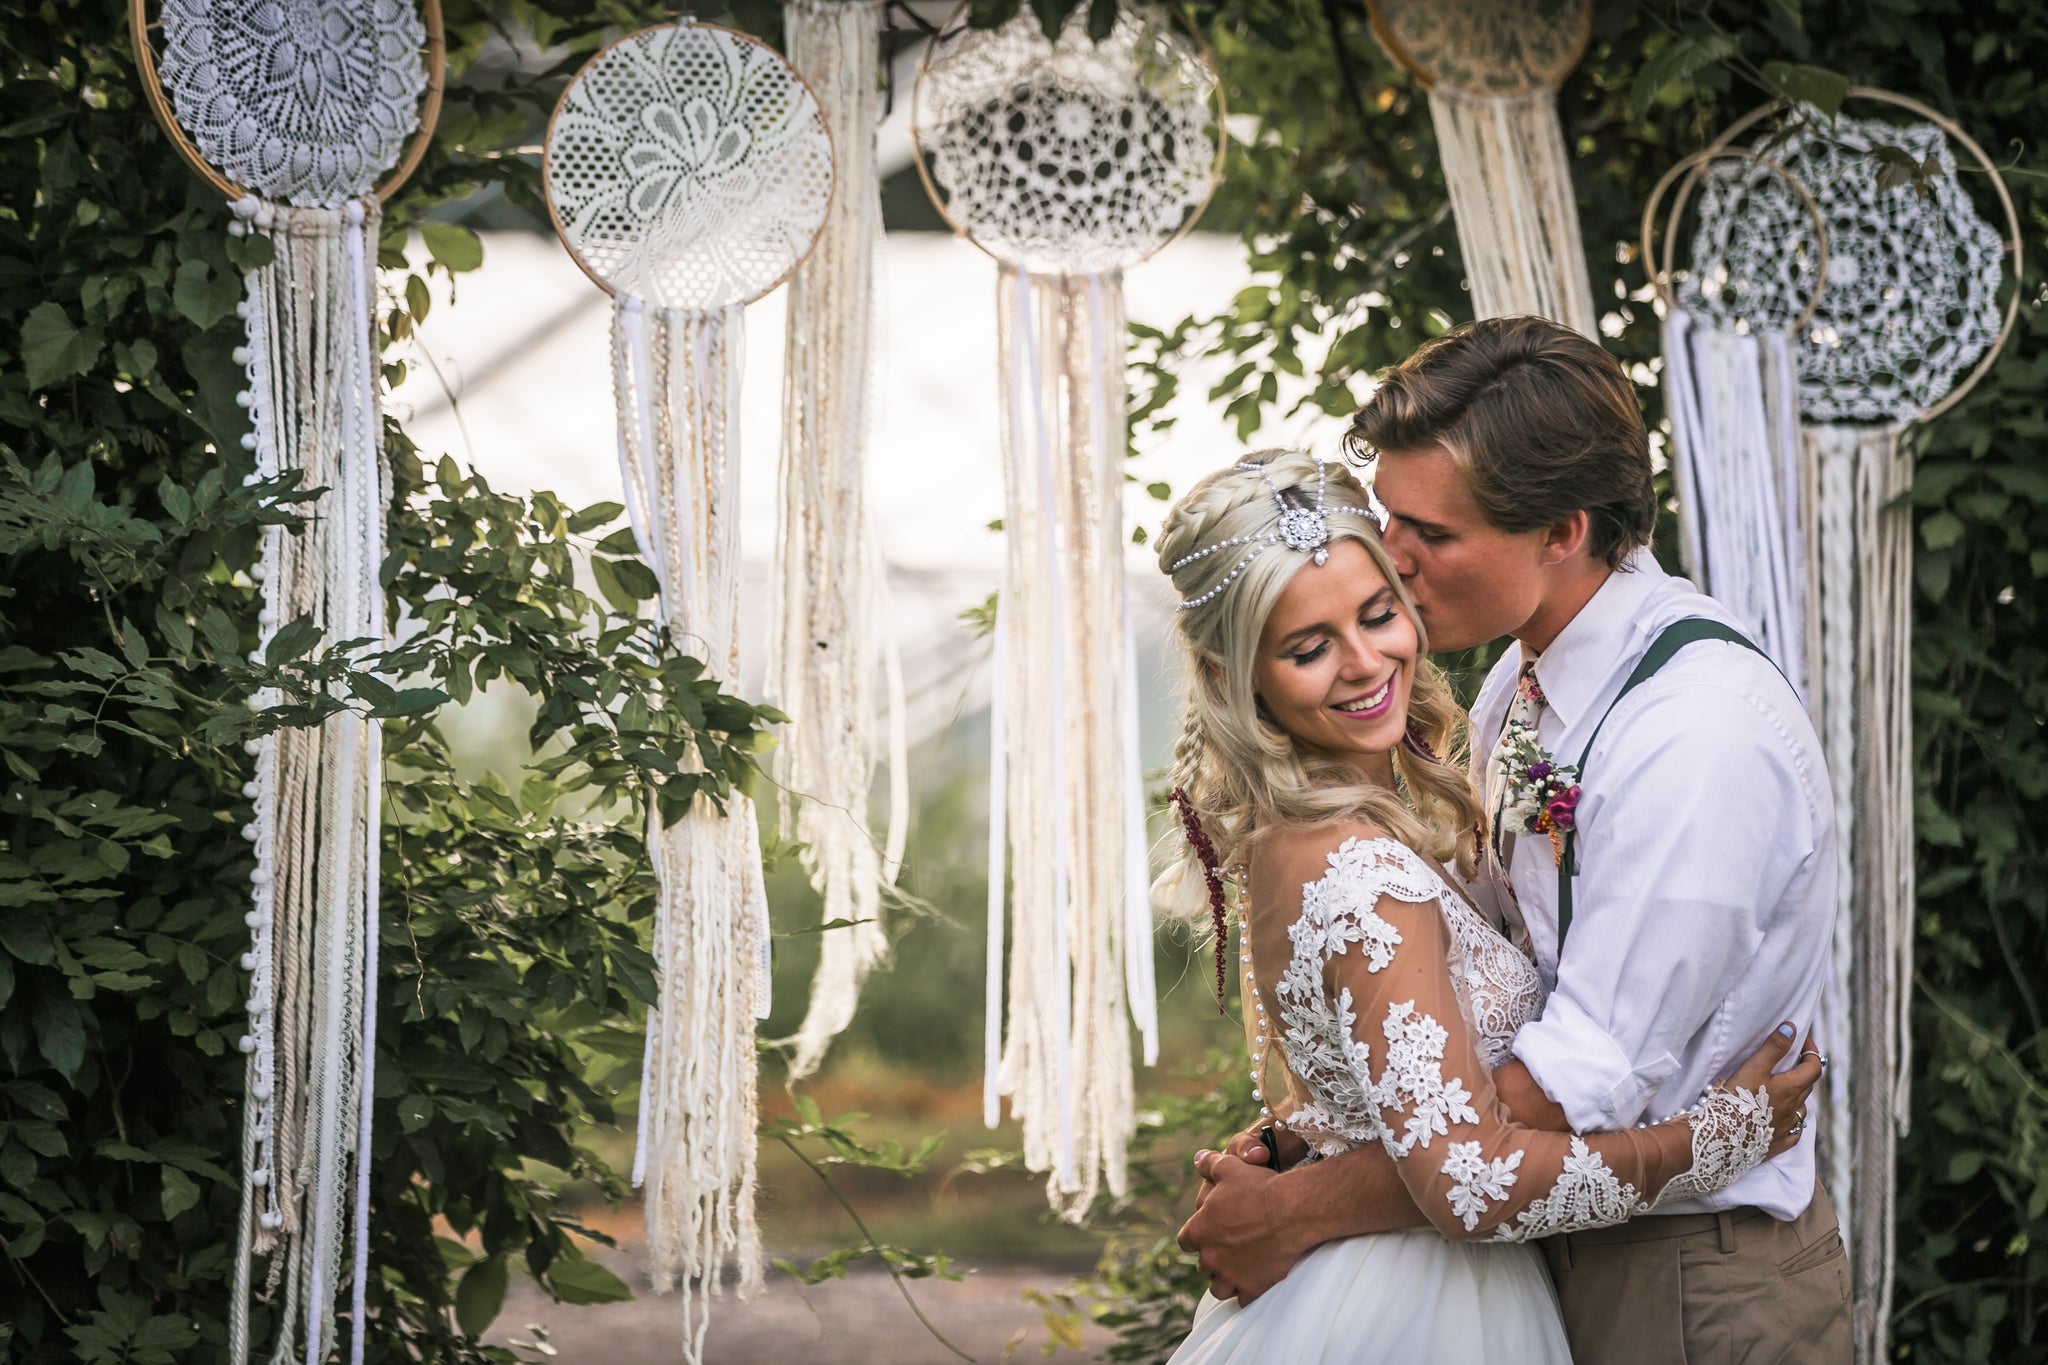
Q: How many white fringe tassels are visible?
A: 7